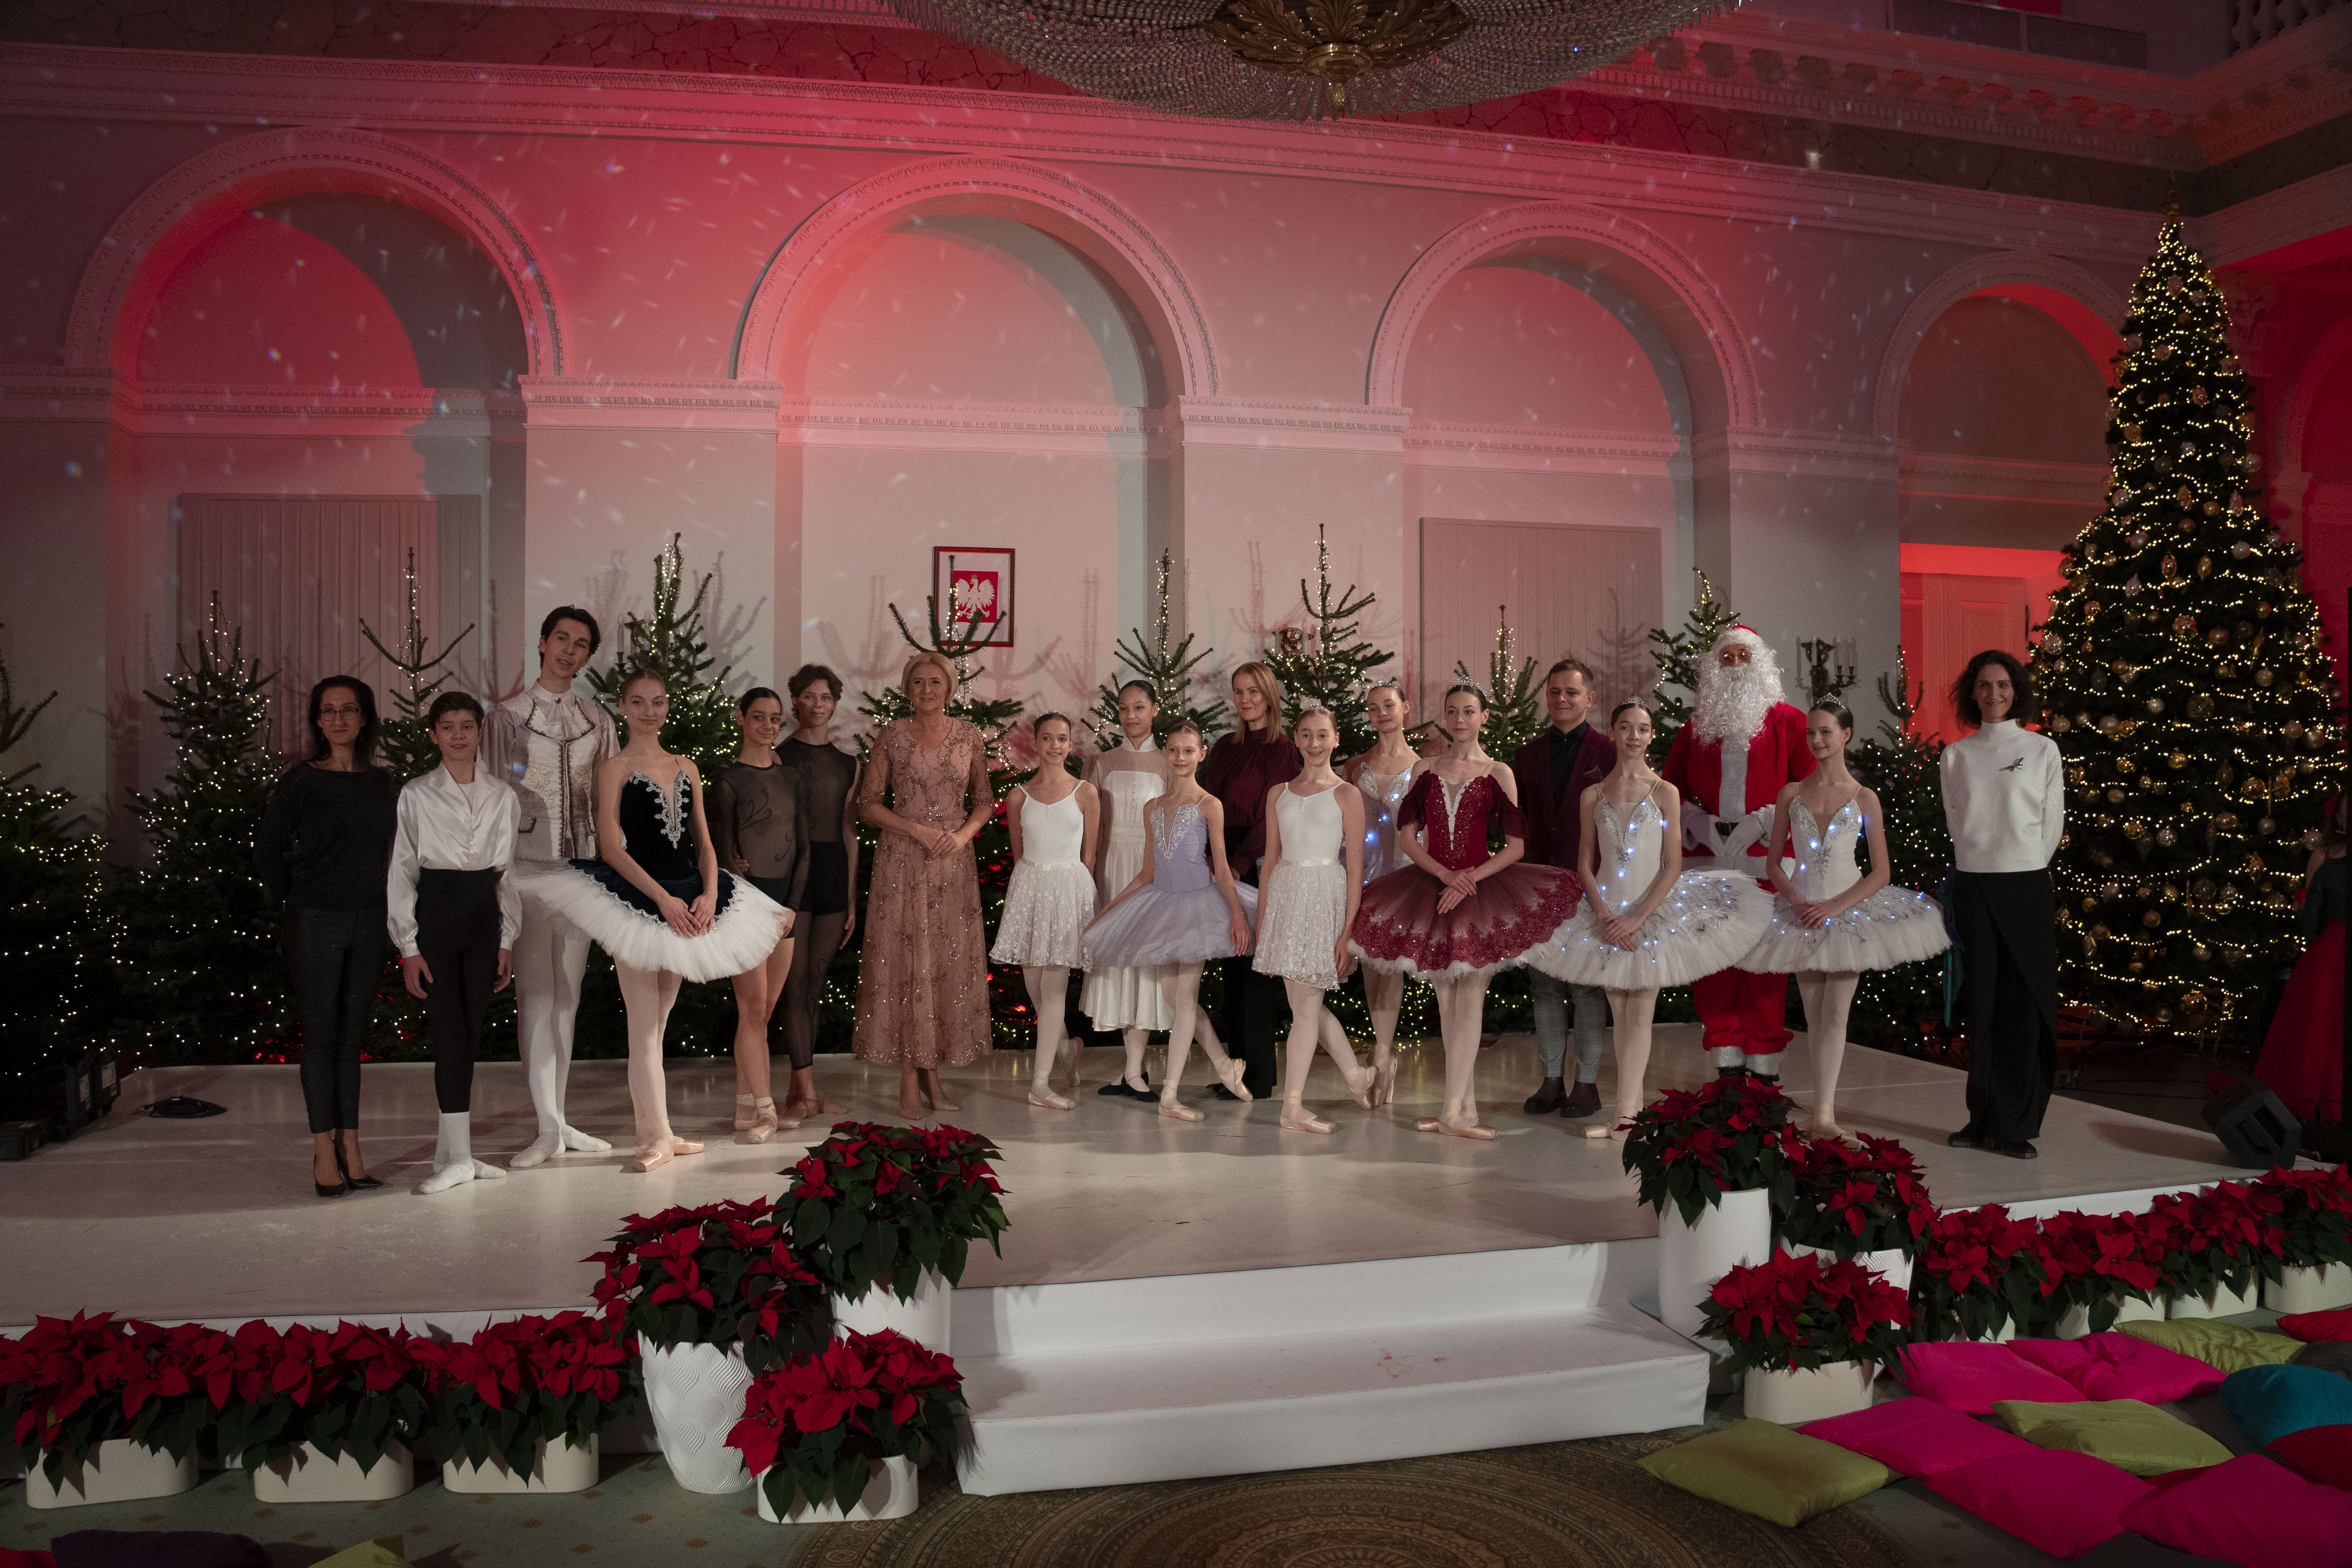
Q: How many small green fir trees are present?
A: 10